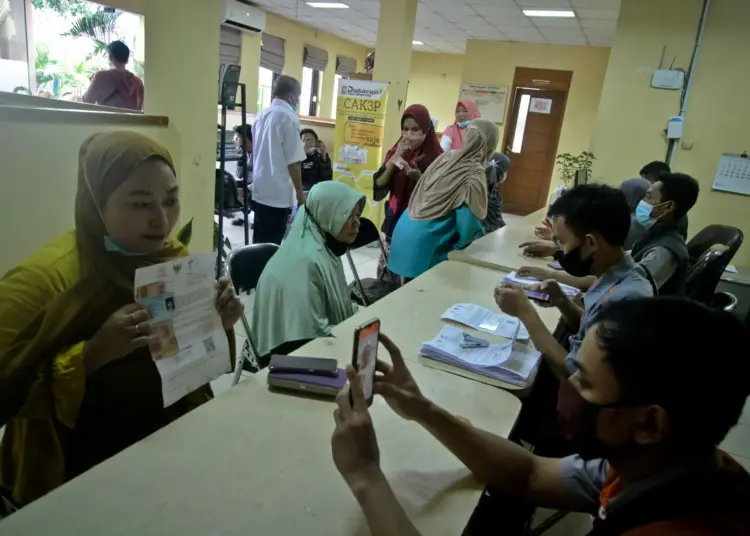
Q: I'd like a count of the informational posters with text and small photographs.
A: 1